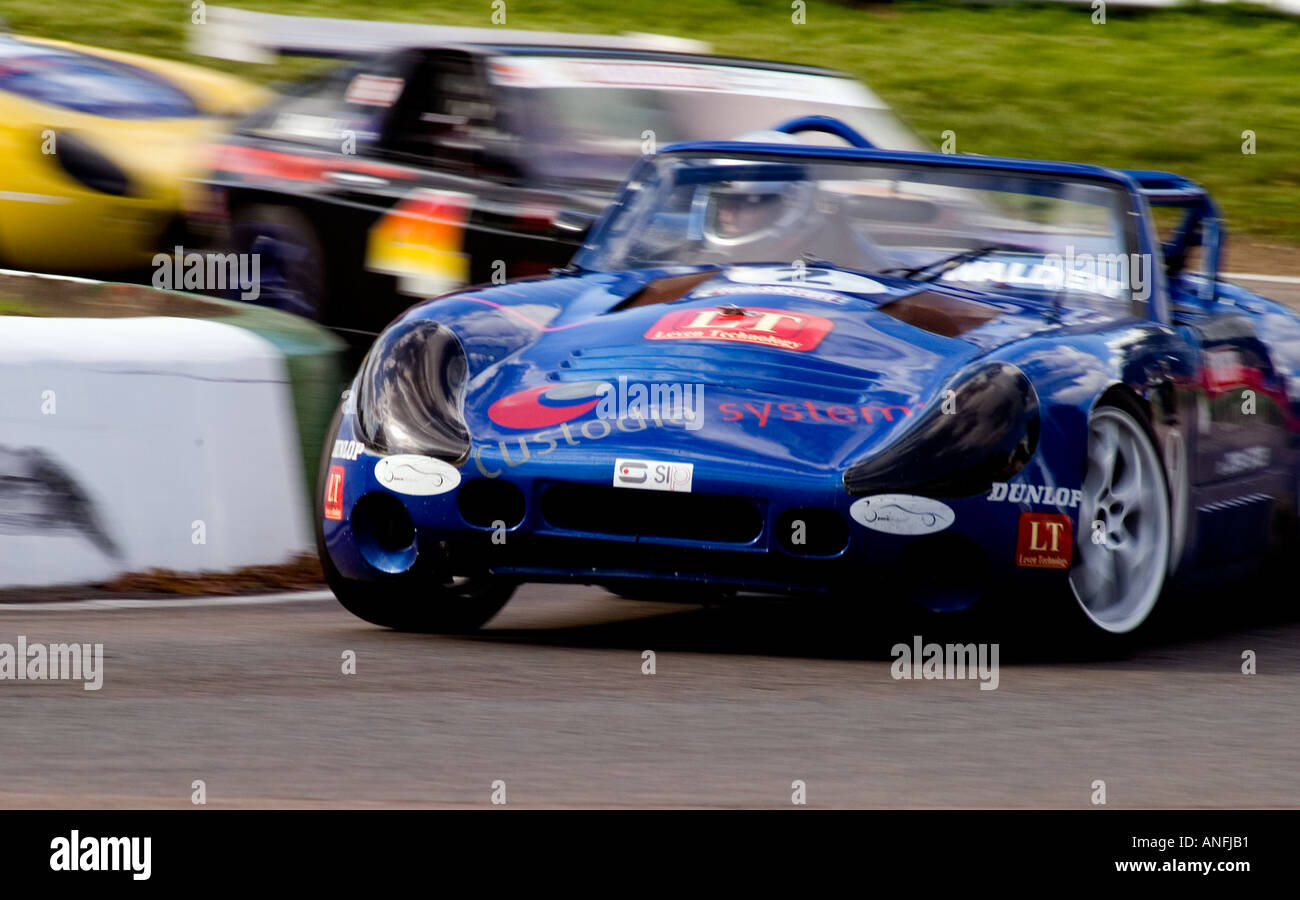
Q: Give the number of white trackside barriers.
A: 1